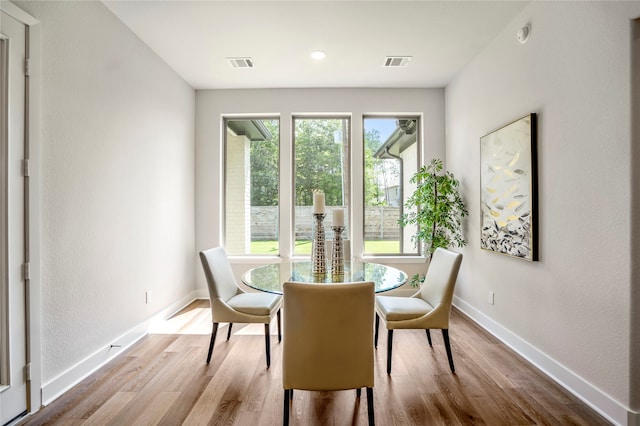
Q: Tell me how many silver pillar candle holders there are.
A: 2